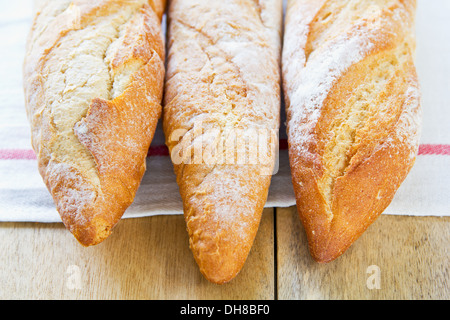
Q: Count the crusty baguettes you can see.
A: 3